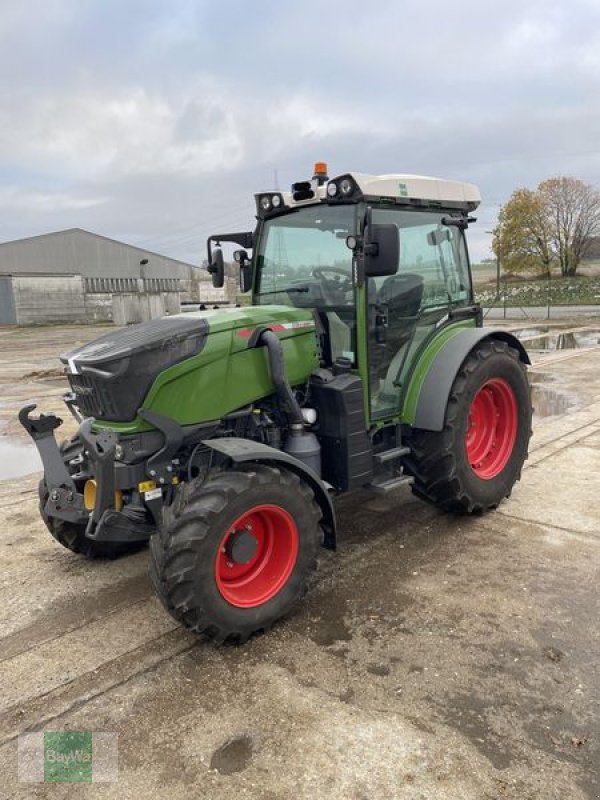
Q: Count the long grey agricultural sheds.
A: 1